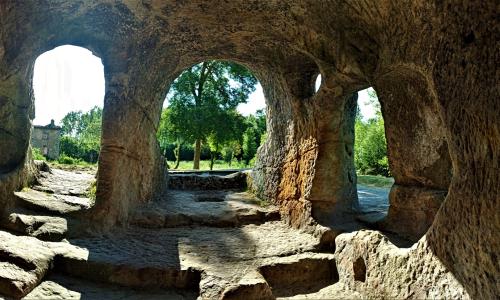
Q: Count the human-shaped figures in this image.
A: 0